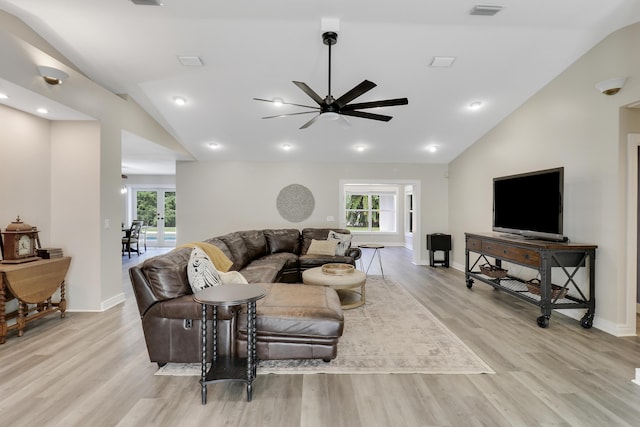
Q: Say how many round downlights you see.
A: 9